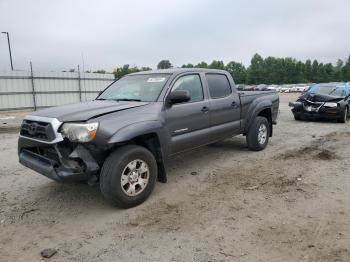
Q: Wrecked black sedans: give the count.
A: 1